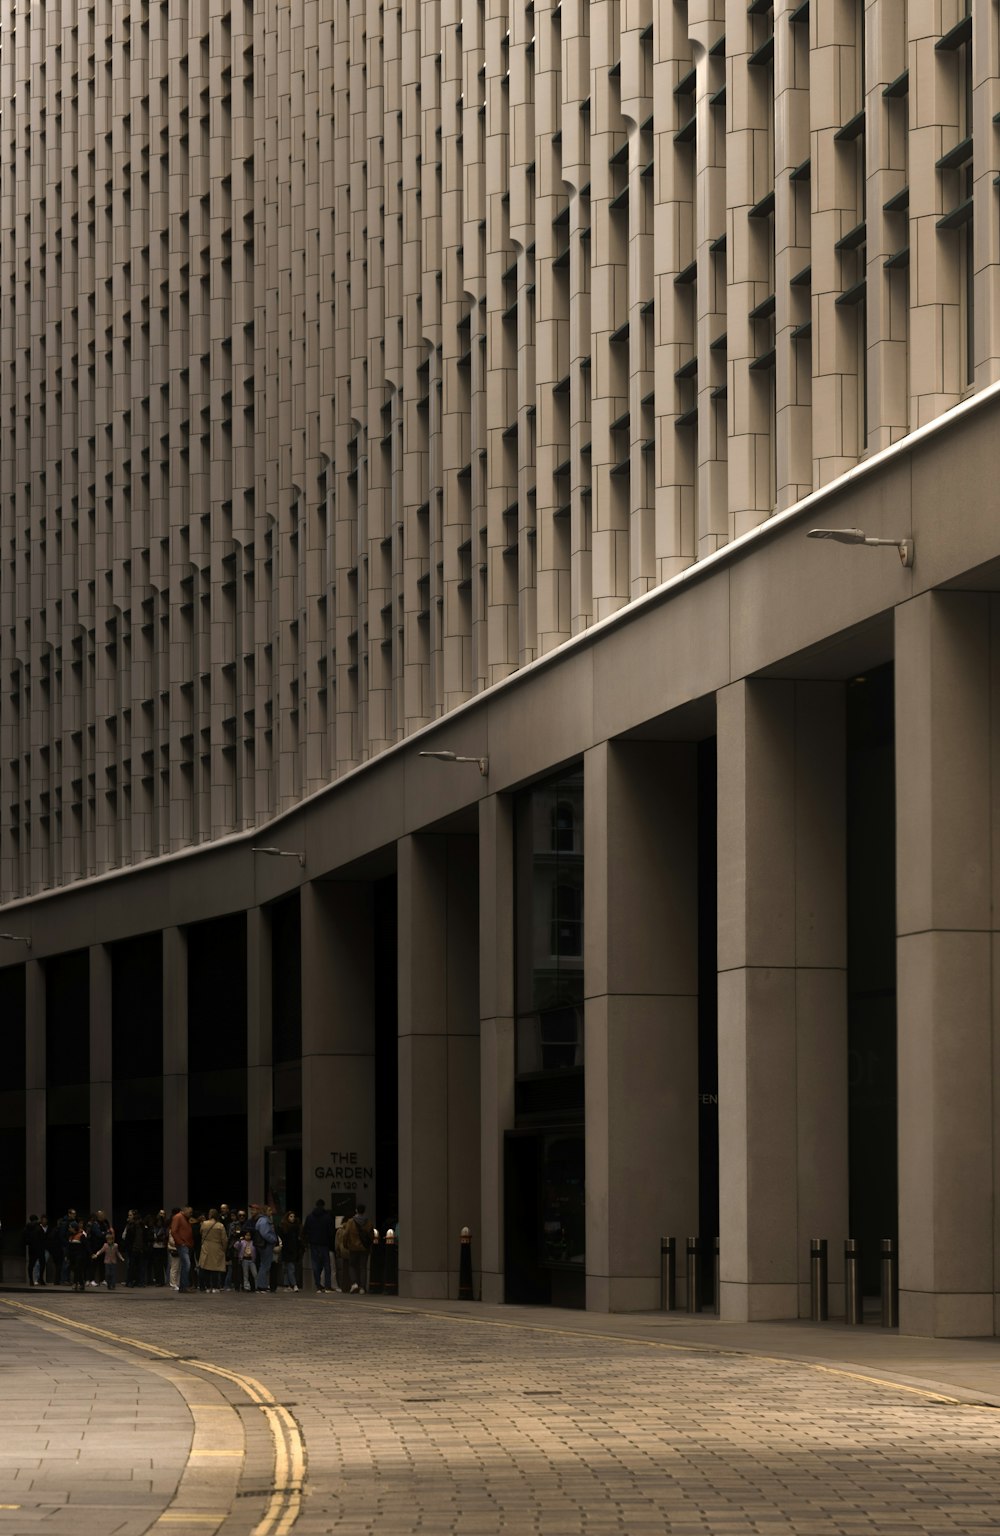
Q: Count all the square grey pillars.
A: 10